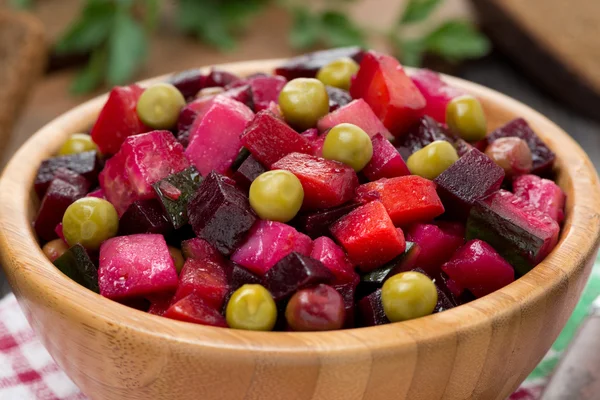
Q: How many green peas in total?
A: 11